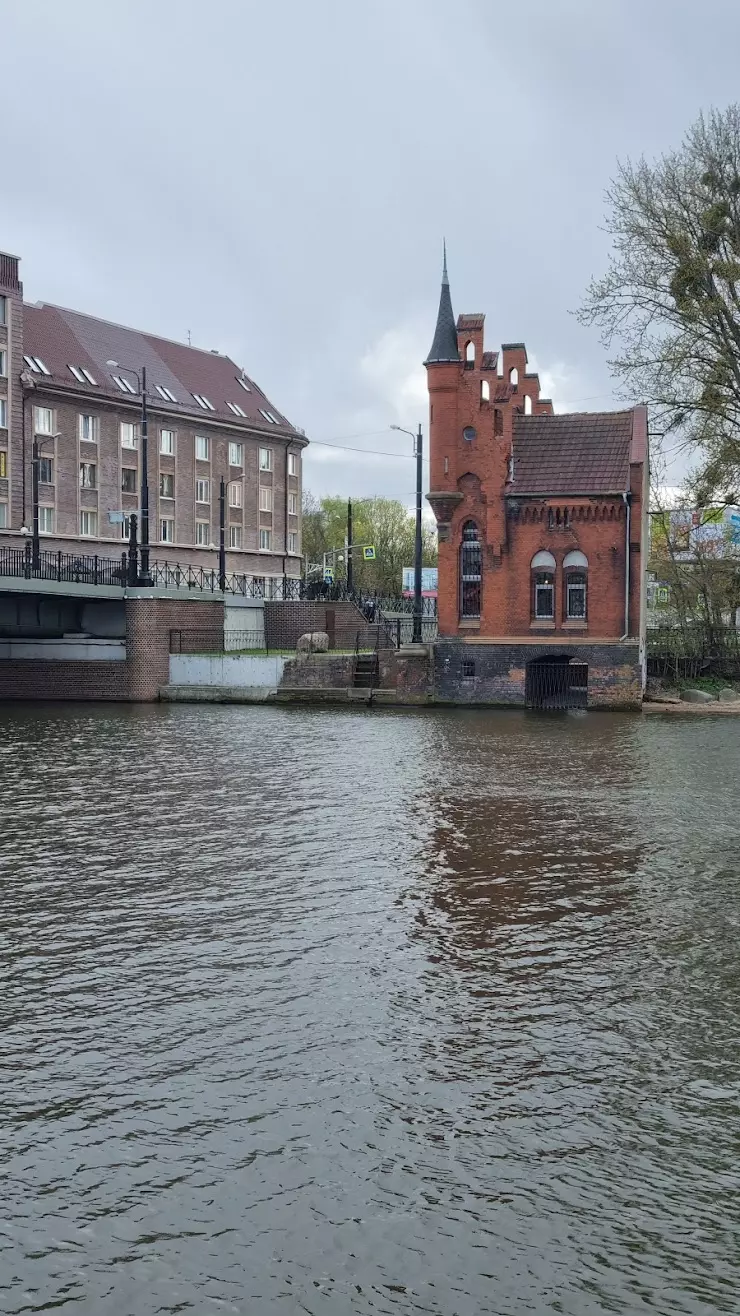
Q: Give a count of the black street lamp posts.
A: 5